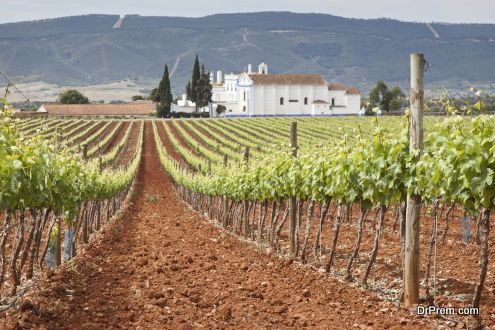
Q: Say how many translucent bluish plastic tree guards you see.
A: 3